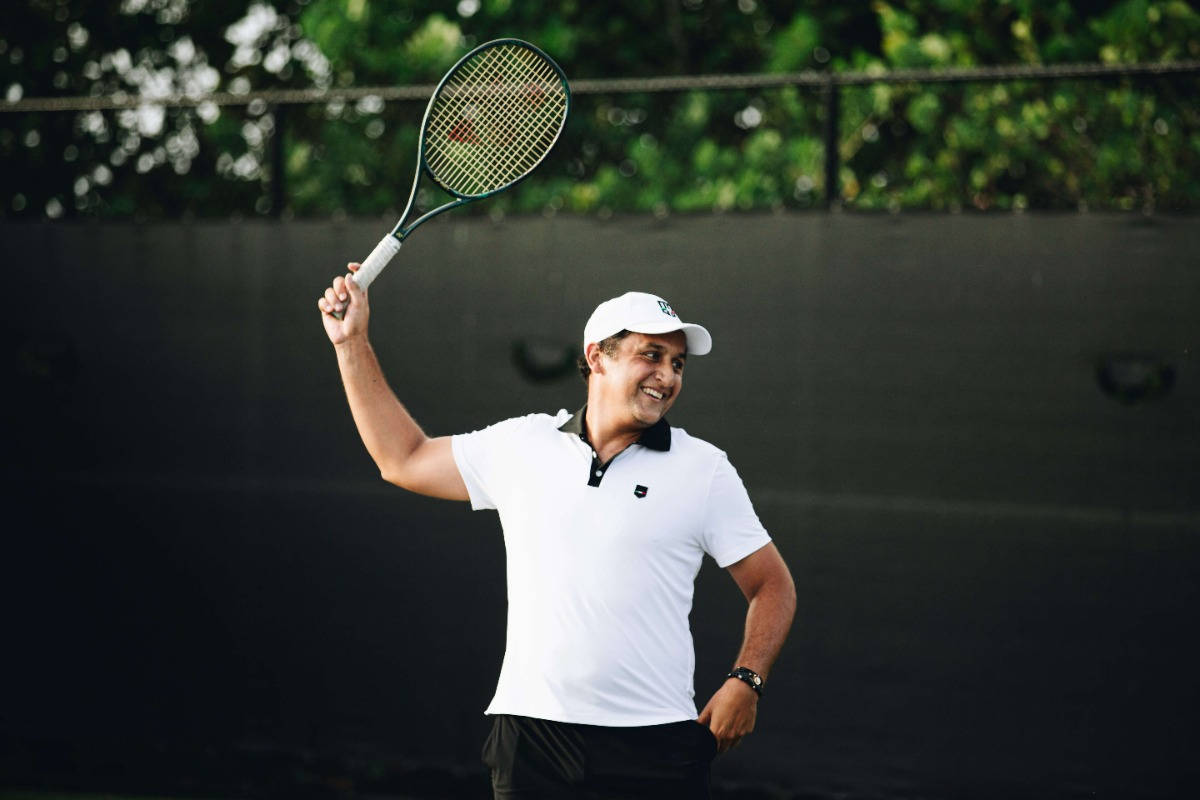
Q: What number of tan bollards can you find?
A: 0